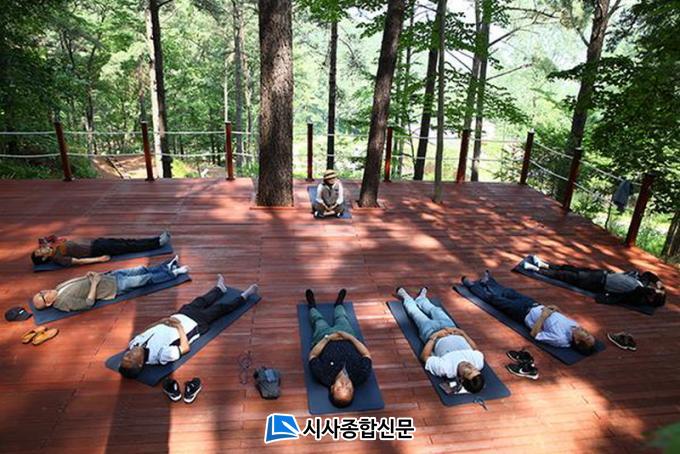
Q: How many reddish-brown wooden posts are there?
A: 9